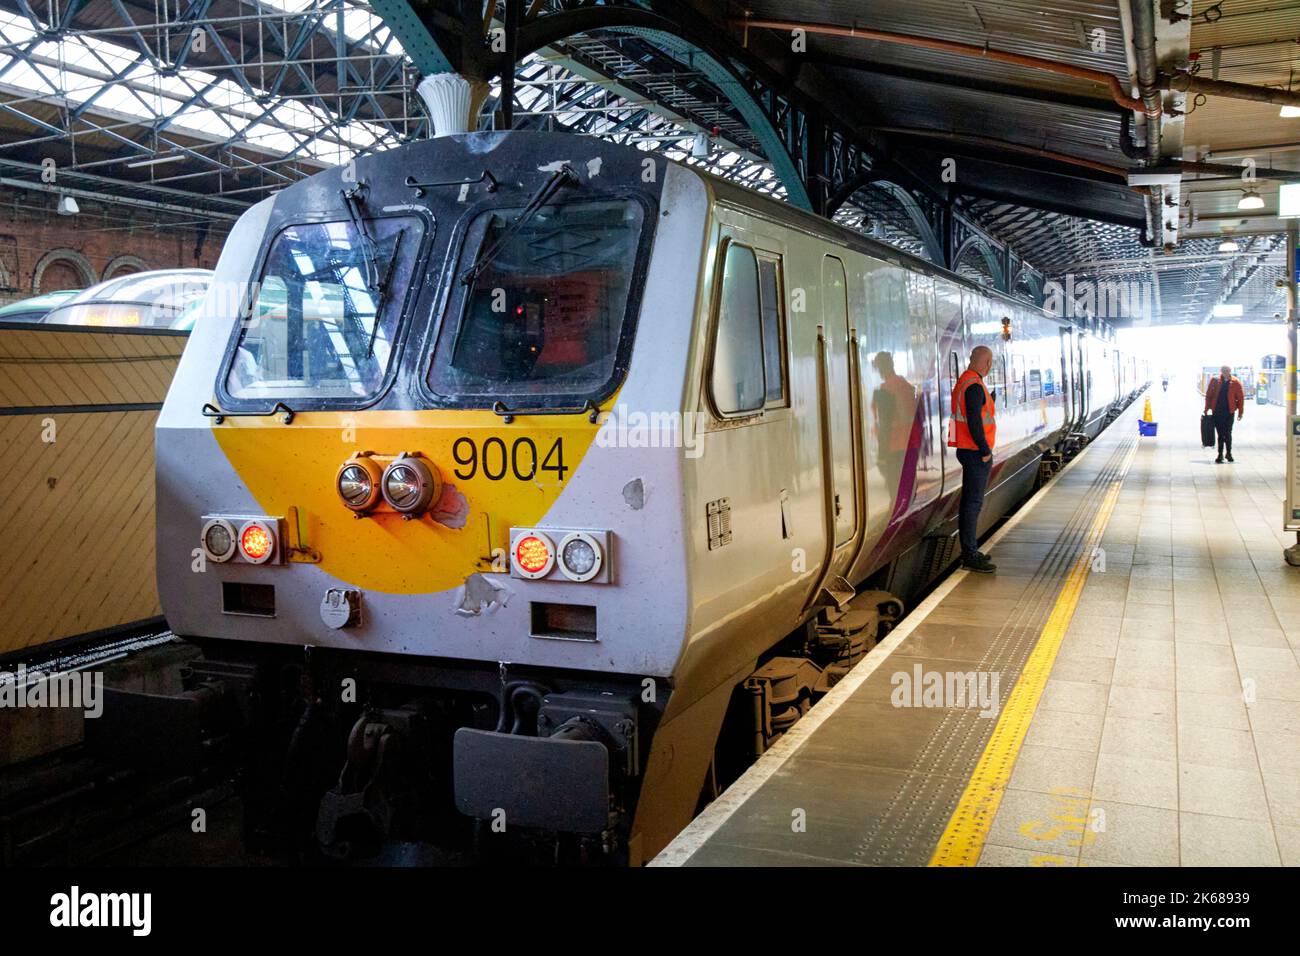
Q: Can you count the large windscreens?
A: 2